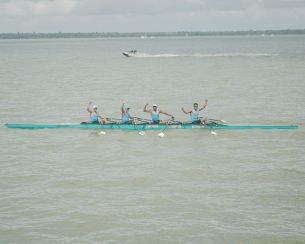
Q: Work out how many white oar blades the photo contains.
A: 4